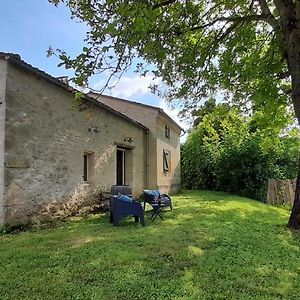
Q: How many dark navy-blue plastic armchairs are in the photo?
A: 2